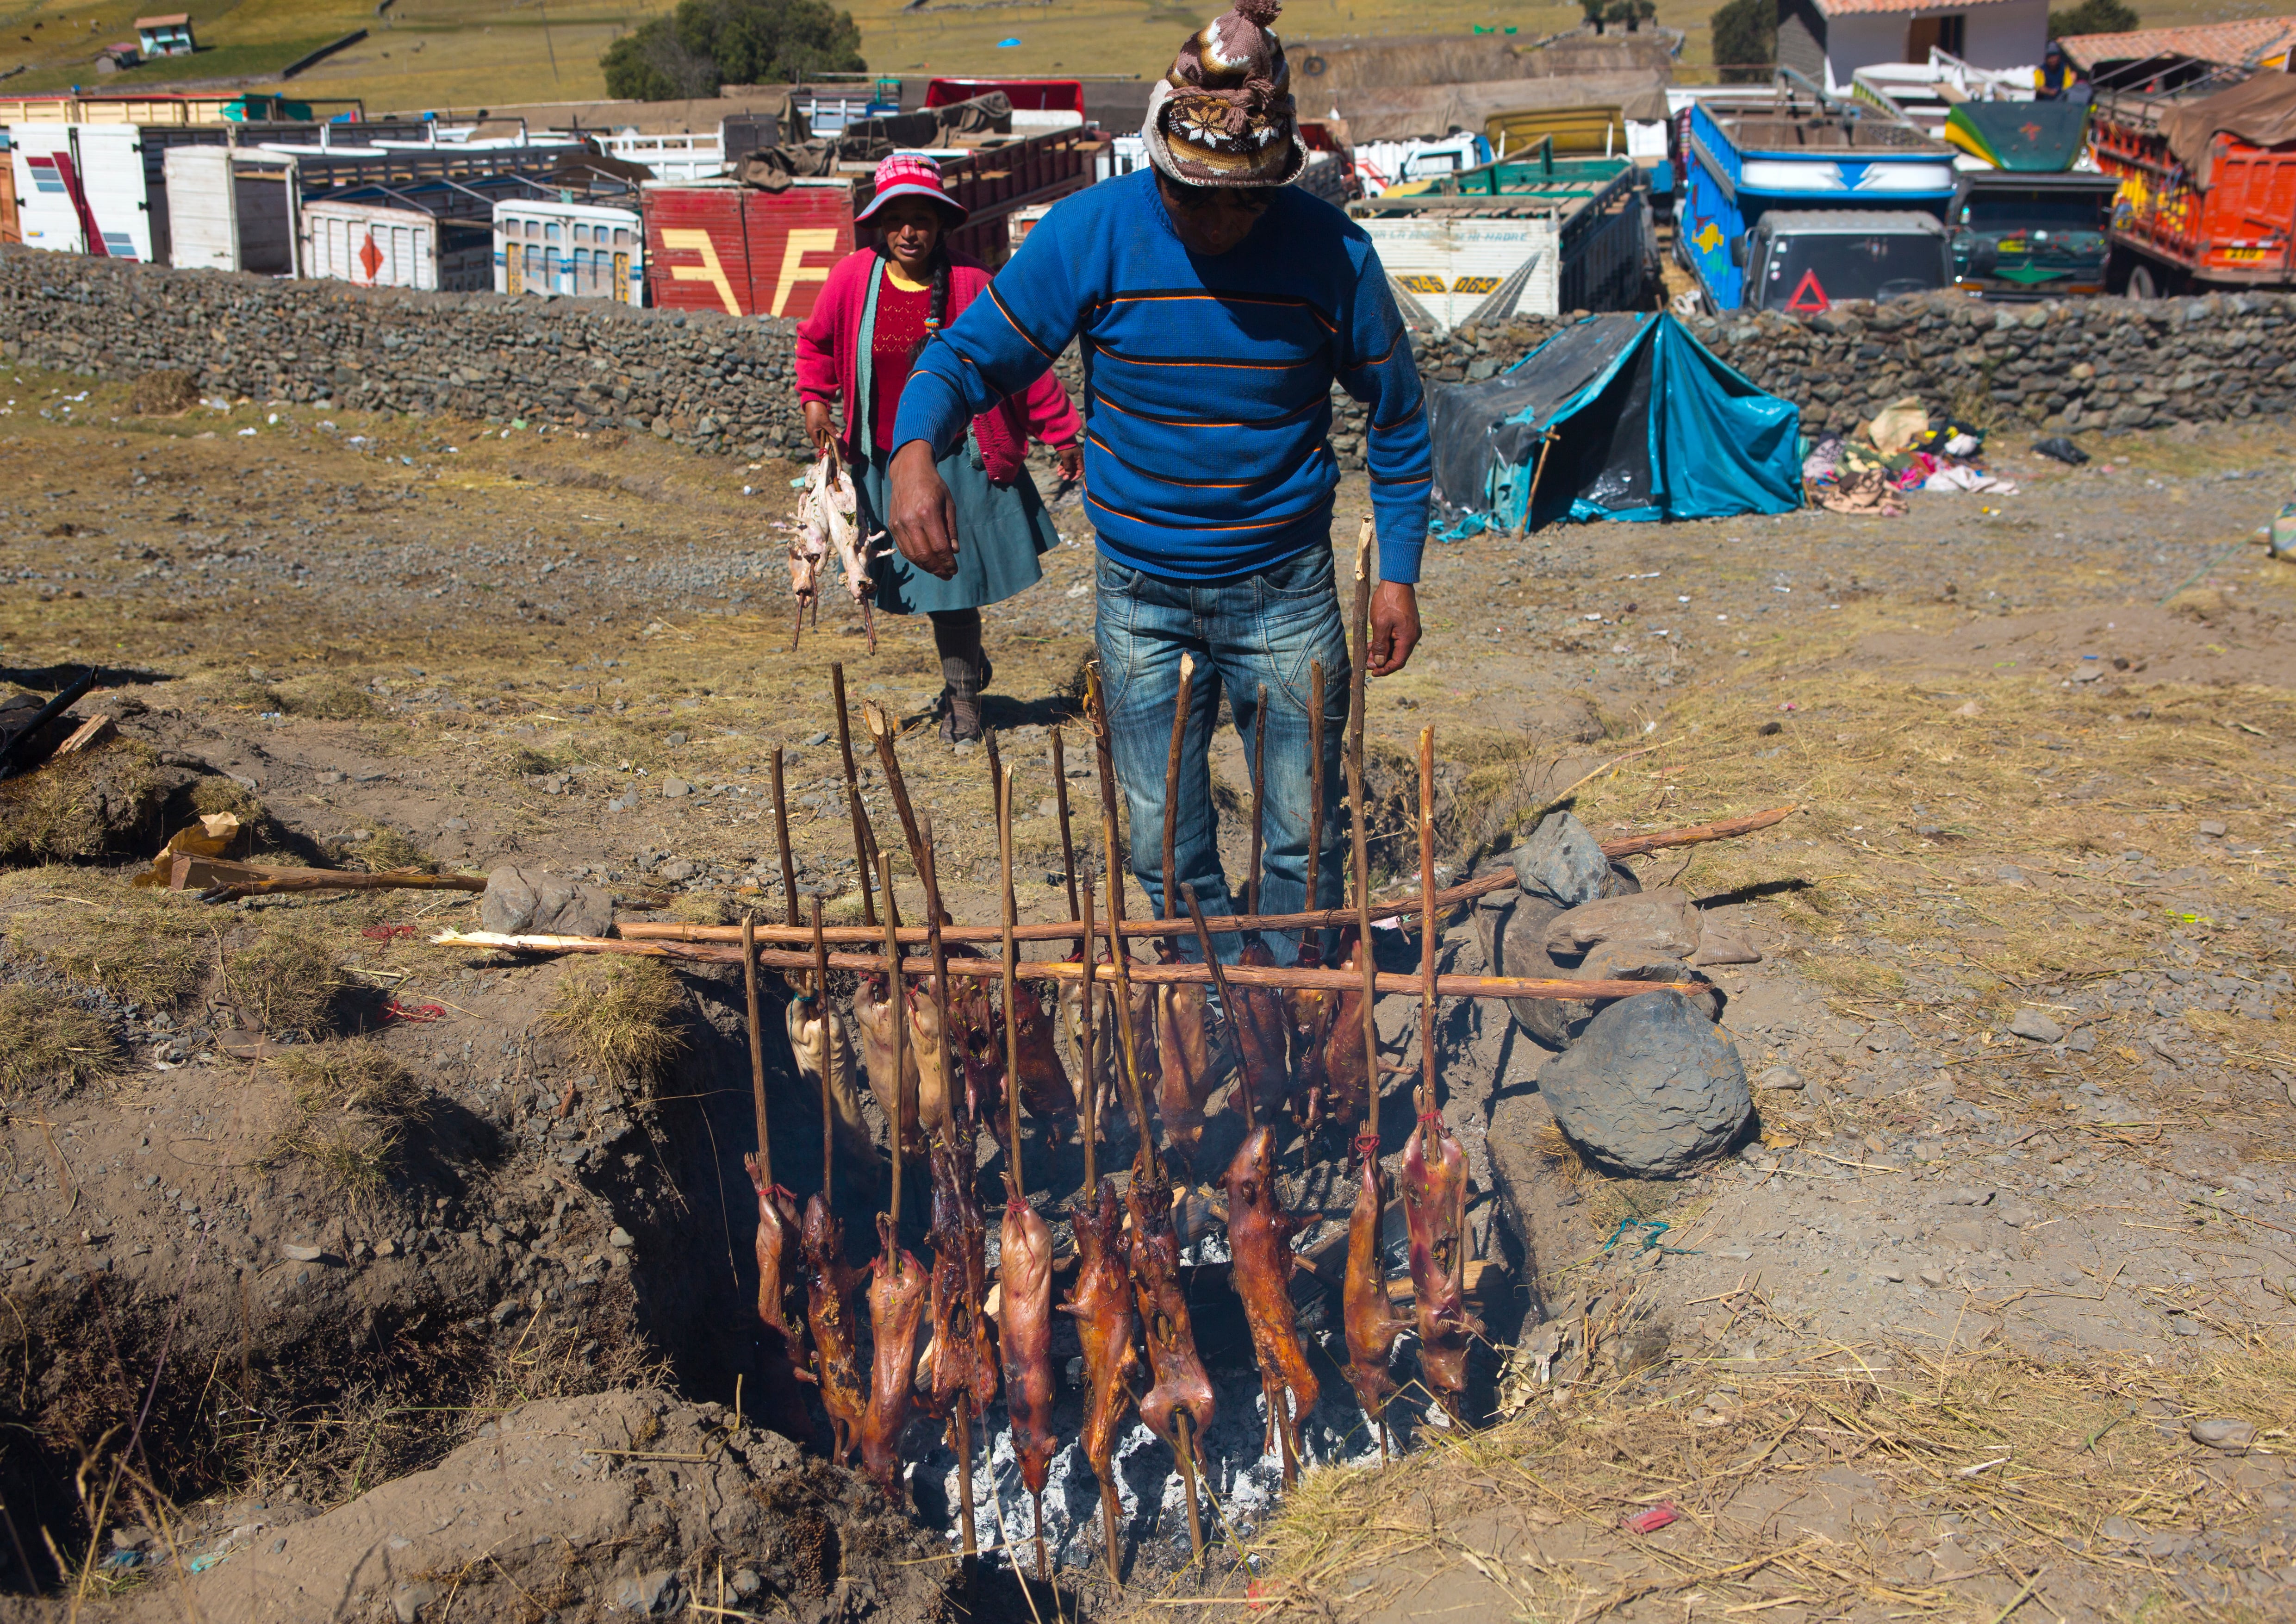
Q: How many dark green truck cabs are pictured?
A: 1